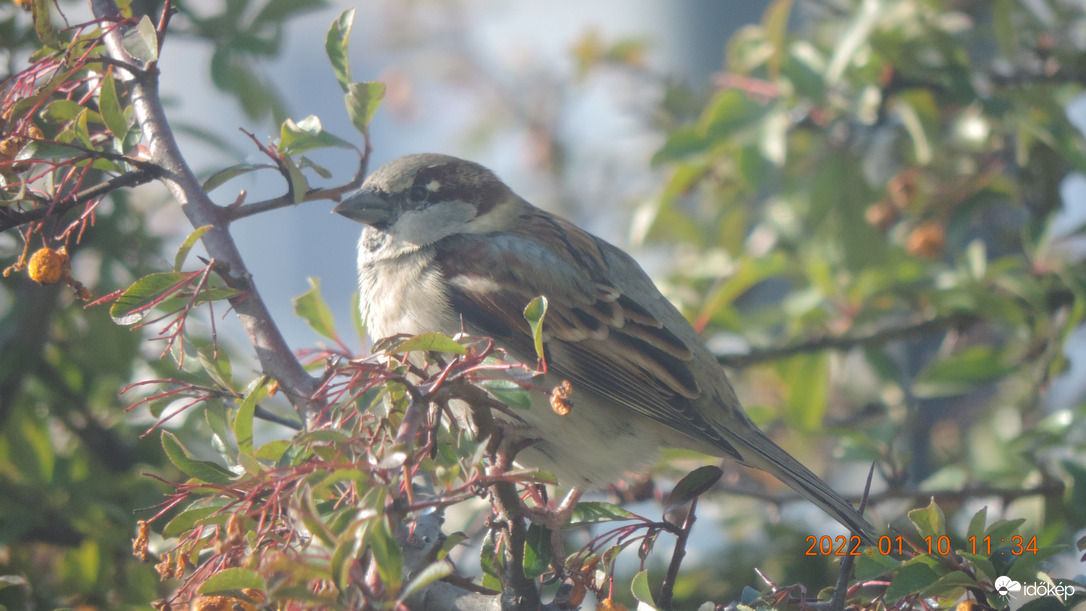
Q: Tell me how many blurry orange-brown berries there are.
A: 3